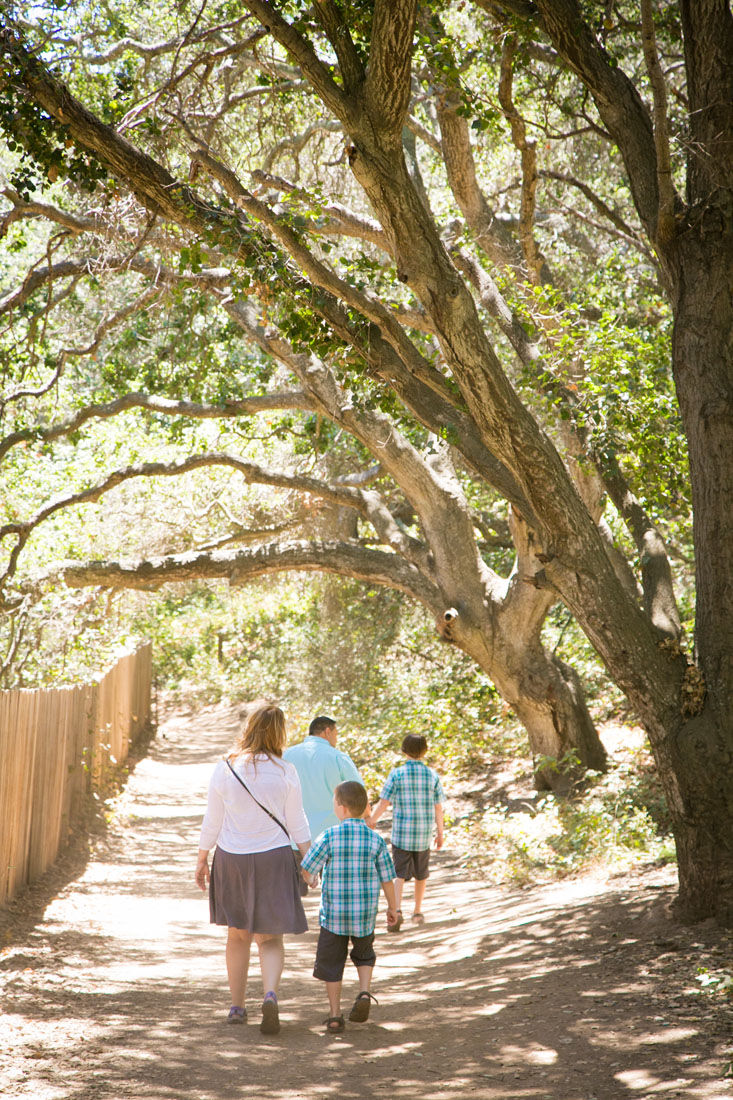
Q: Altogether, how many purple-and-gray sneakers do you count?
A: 2